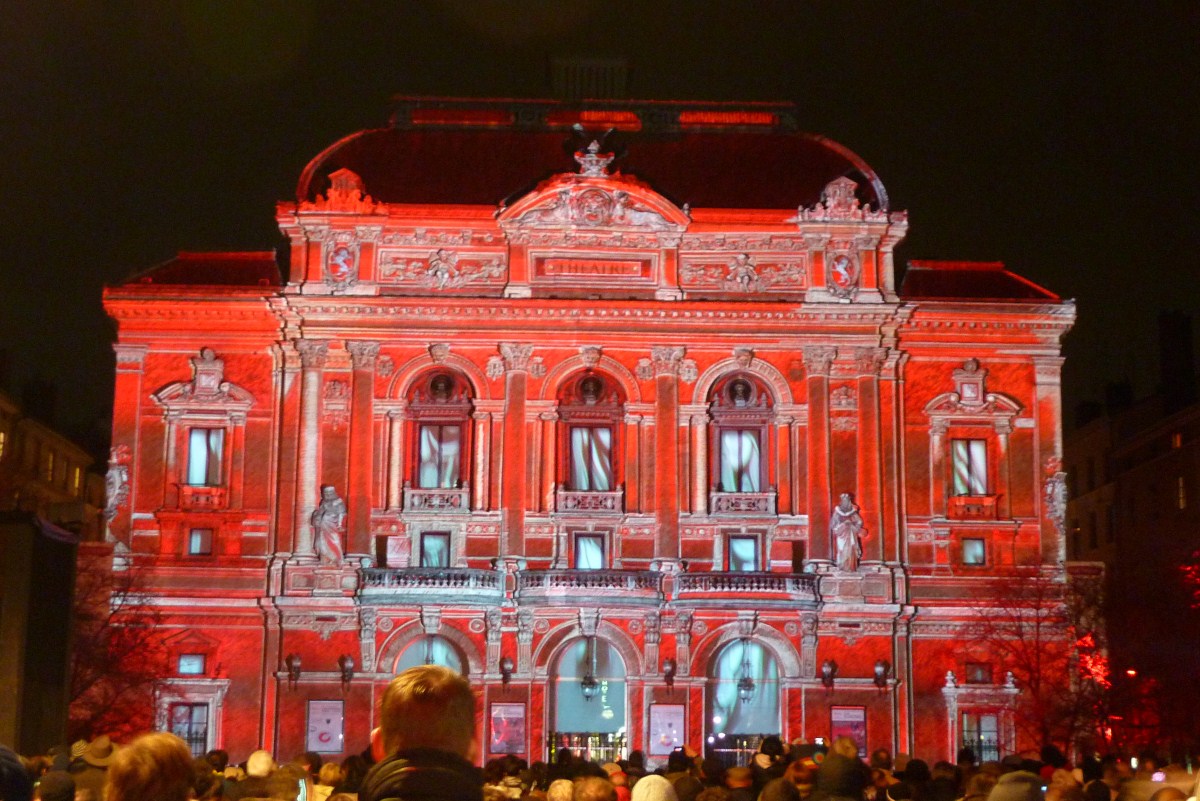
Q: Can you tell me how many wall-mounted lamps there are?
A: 6